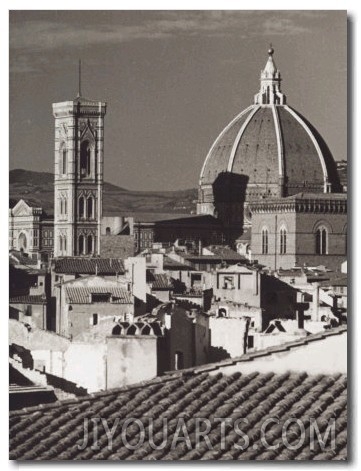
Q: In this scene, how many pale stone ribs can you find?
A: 4